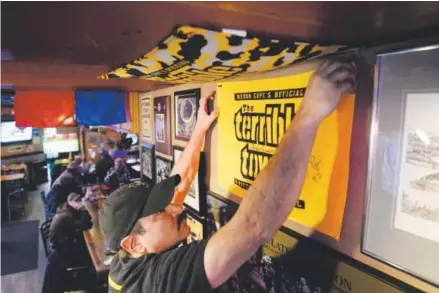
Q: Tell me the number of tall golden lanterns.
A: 0